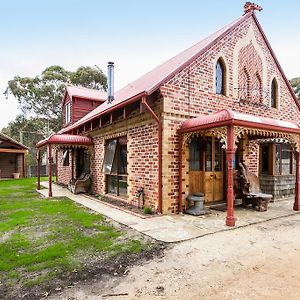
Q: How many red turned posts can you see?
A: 4